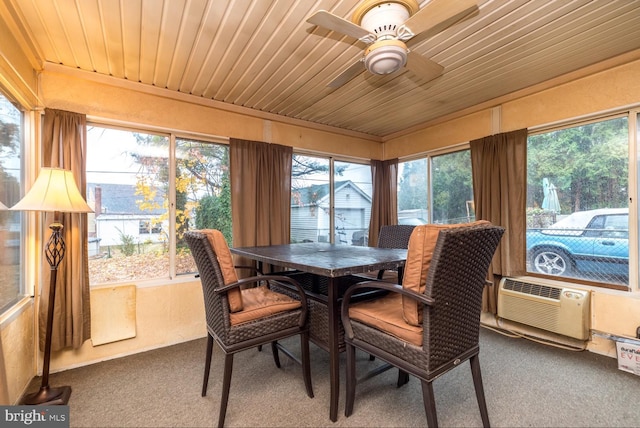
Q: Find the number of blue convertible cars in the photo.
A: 1